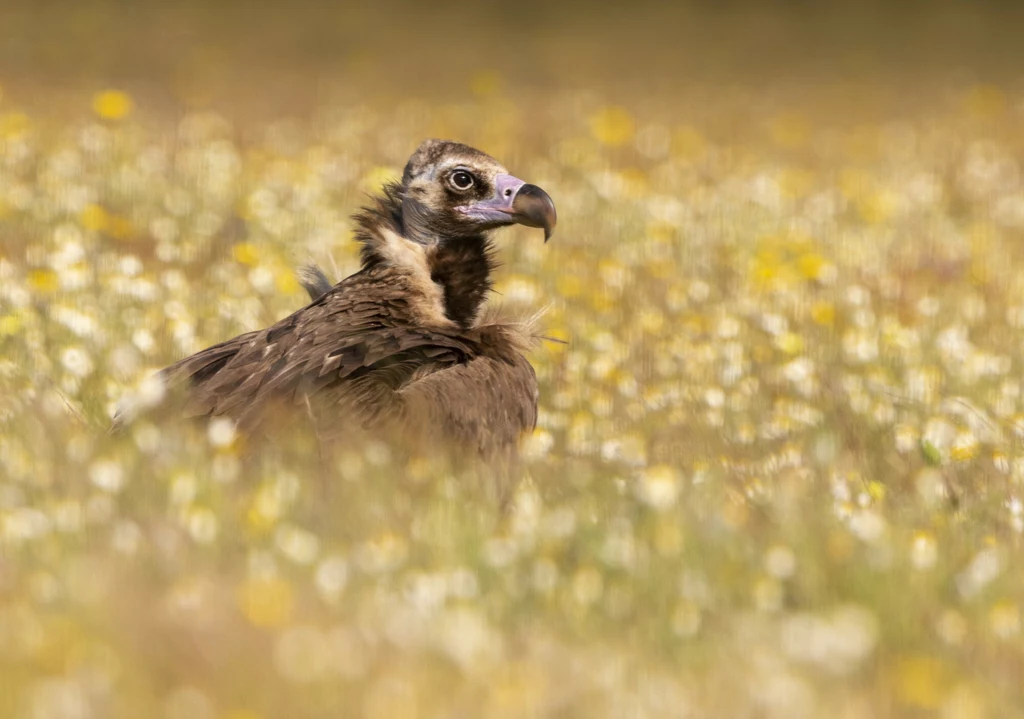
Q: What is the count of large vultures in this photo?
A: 1